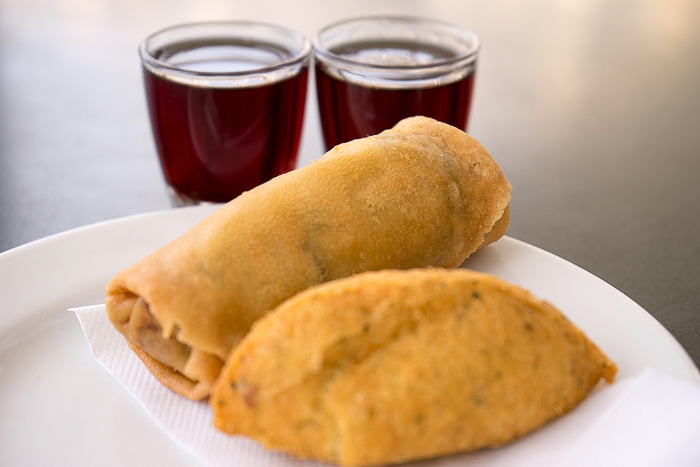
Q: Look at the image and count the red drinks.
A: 2